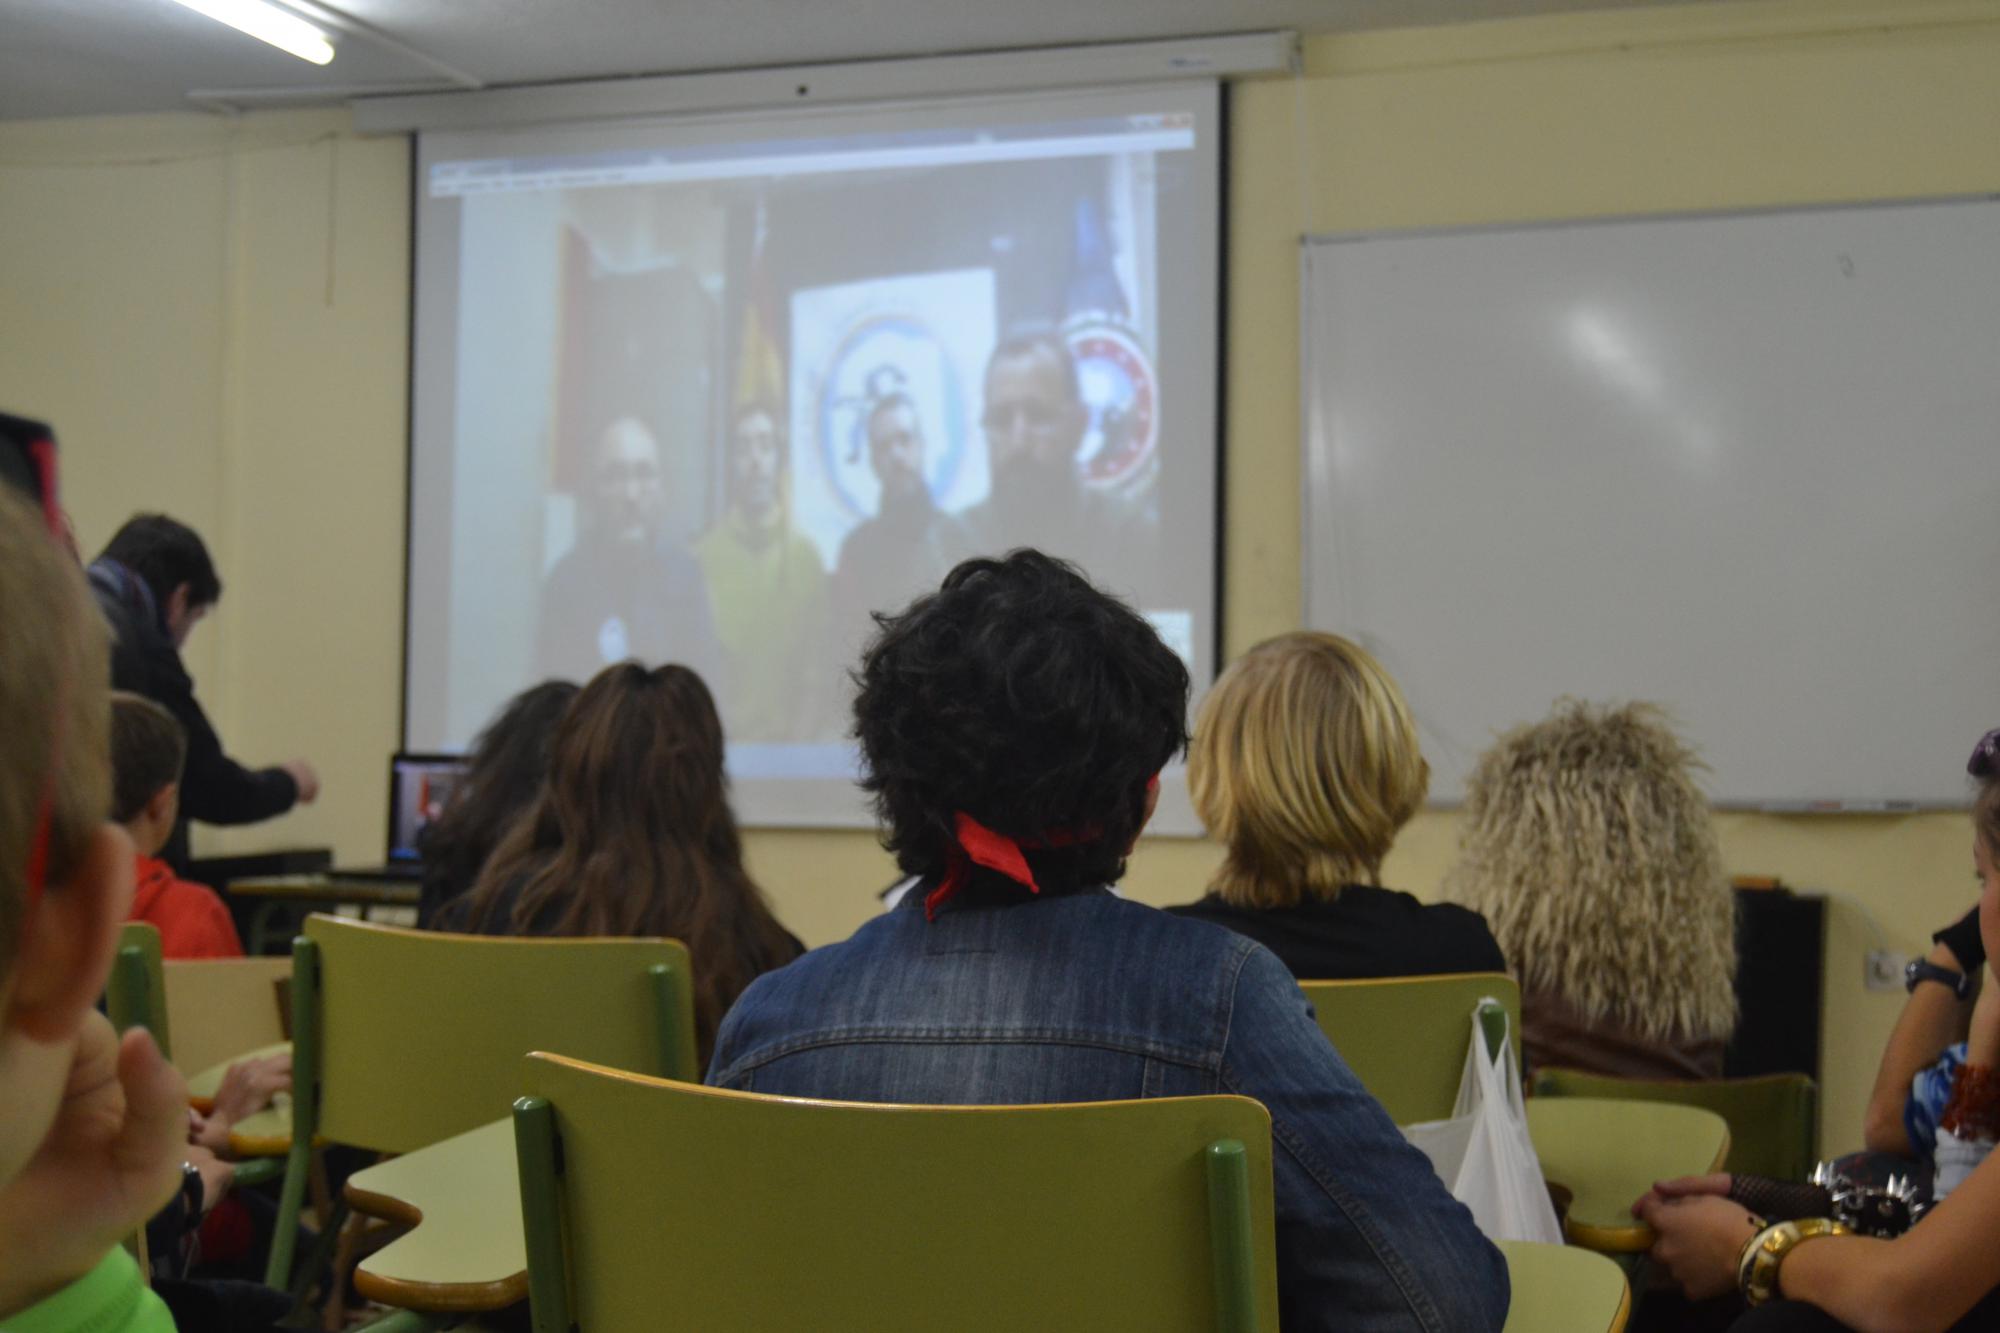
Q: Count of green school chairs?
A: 5